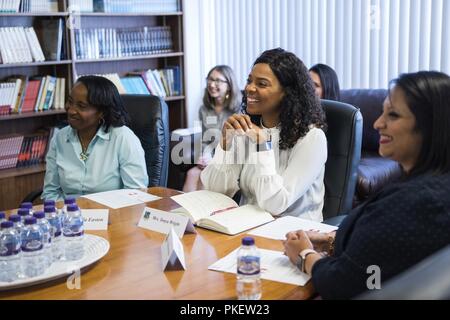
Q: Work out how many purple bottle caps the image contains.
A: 12